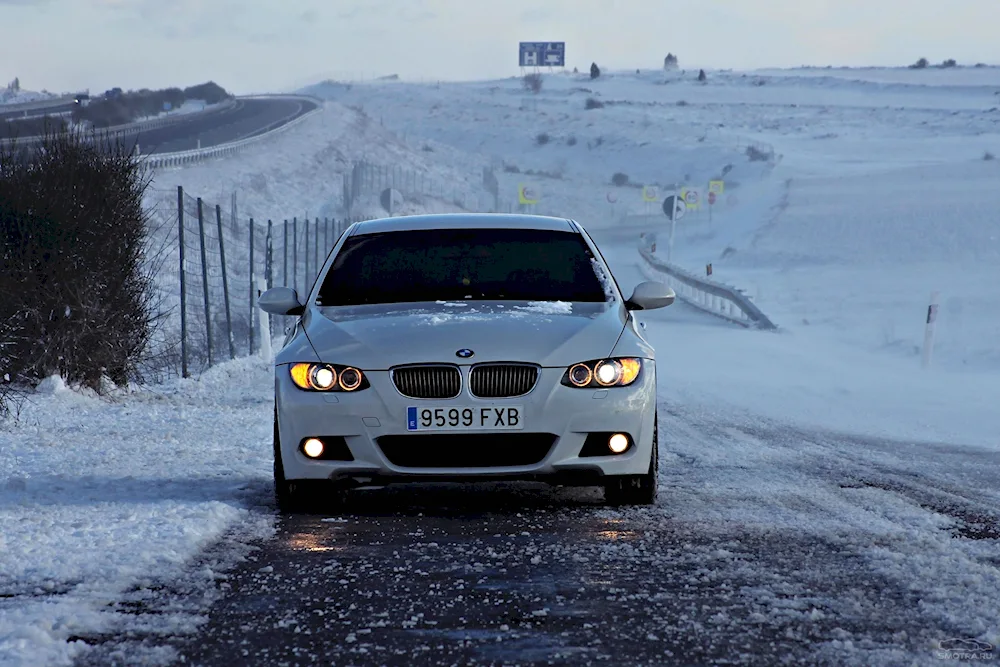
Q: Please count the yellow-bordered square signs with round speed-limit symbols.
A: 4